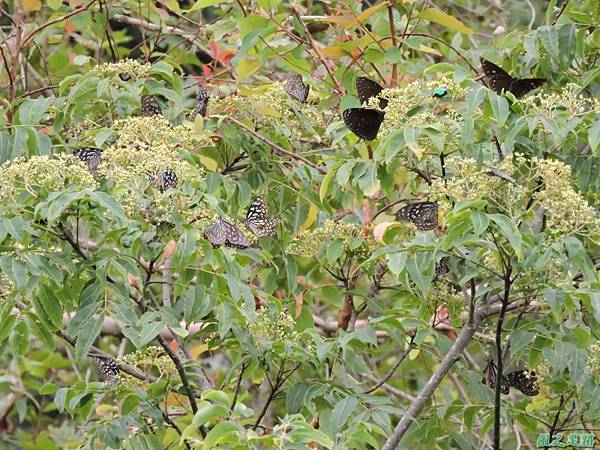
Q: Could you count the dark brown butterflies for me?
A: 3